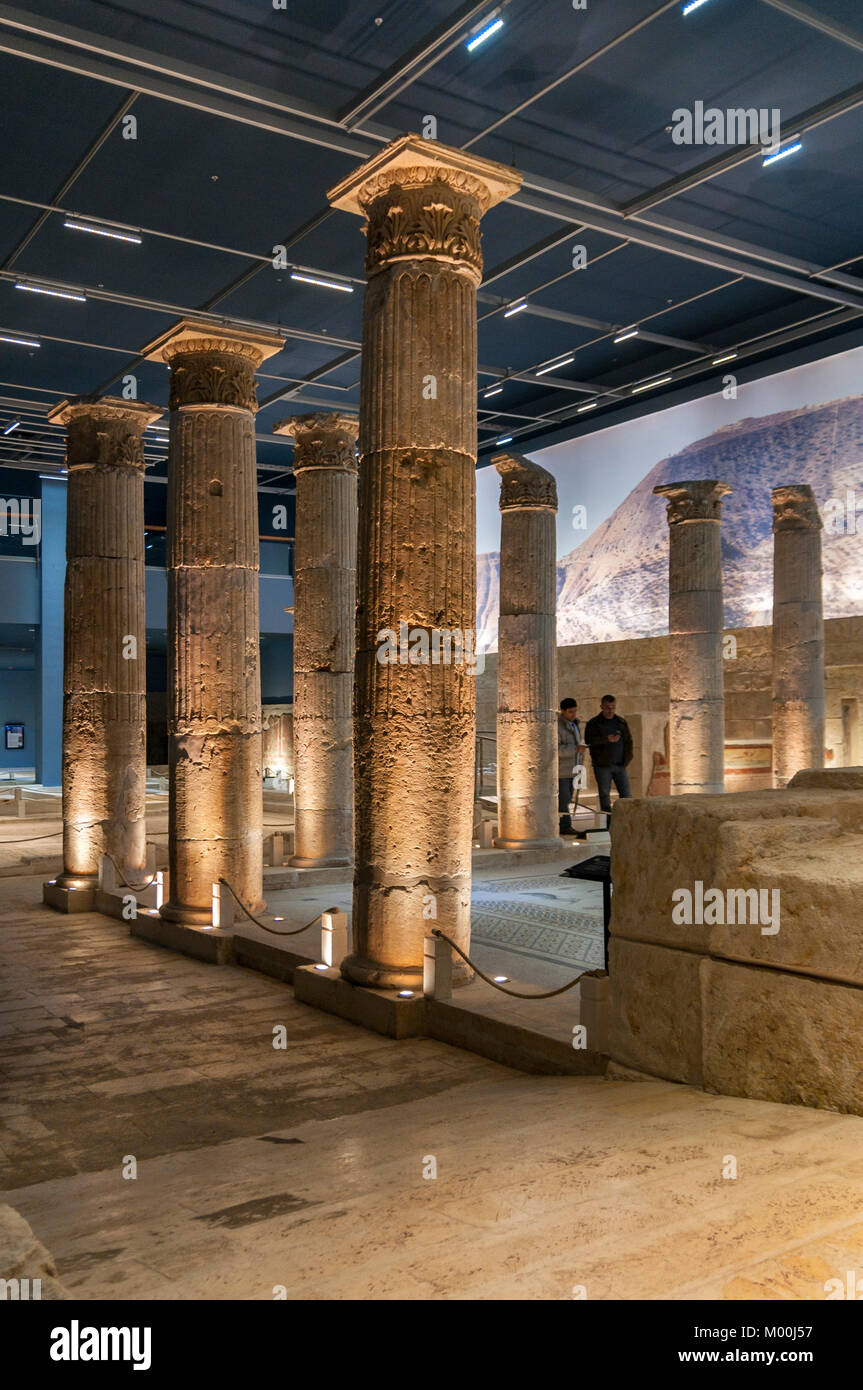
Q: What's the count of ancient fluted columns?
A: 7